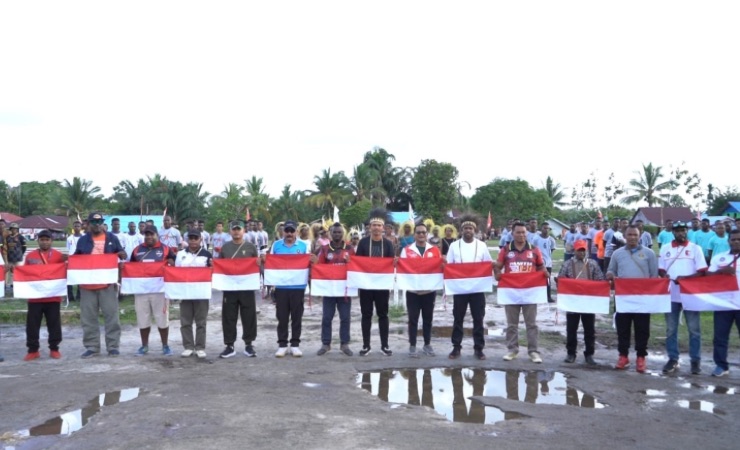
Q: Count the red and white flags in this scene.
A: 15